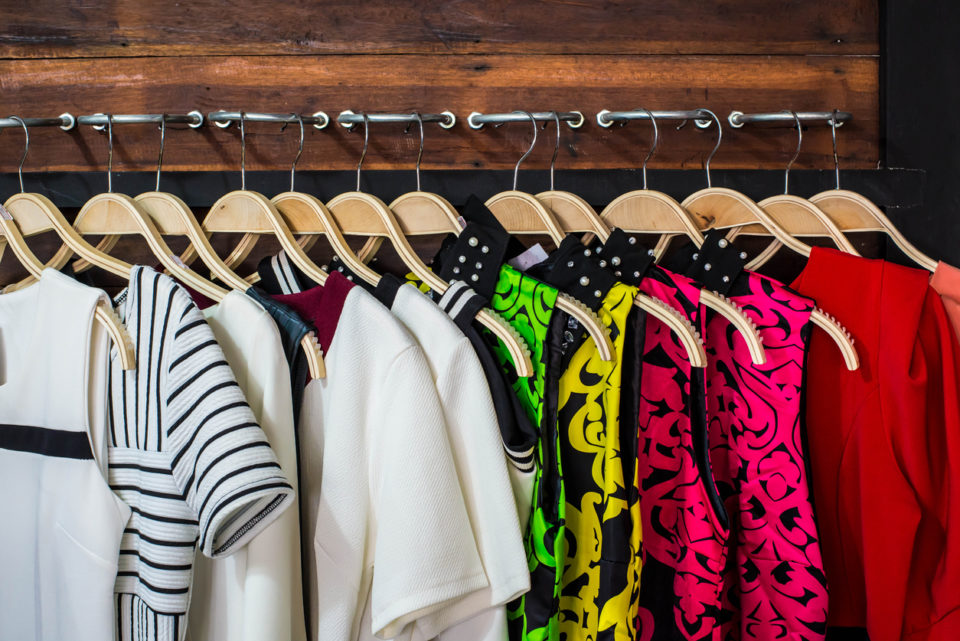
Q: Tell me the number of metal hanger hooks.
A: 13